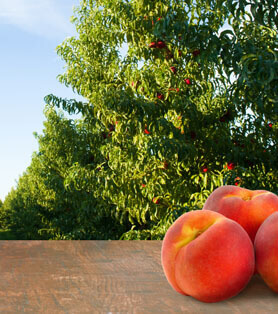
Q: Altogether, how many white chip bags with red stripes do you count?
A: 0